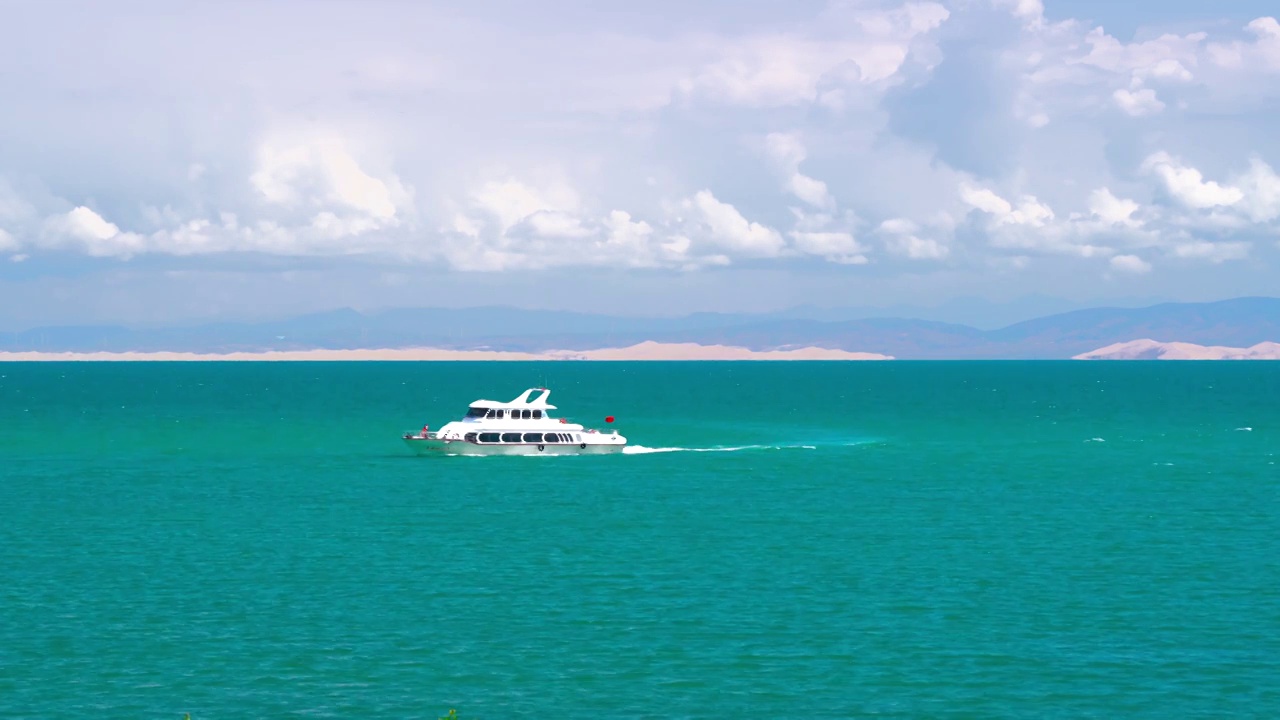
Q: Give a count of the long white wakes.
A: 1